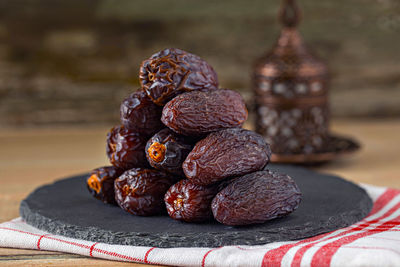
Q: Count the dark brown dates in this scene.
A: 10